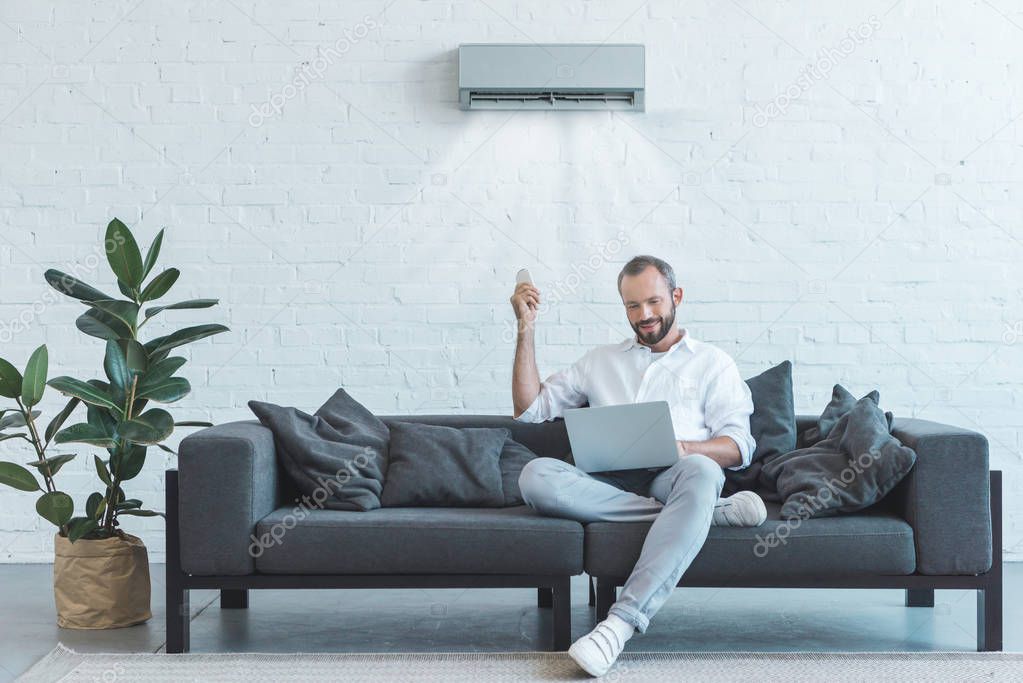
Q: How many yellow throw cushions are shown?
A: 0